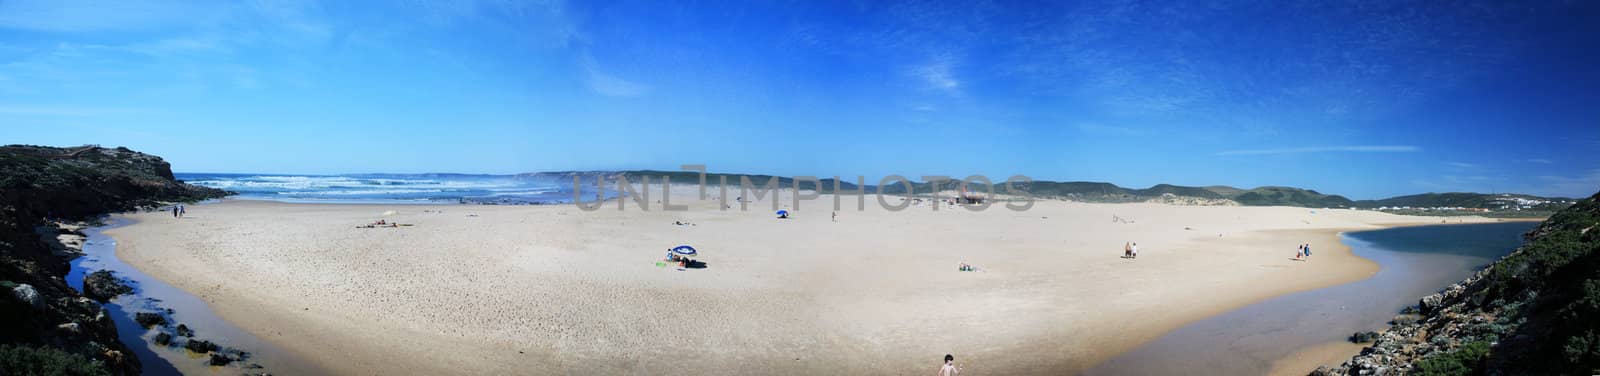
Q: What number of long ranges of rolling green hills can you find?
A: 1